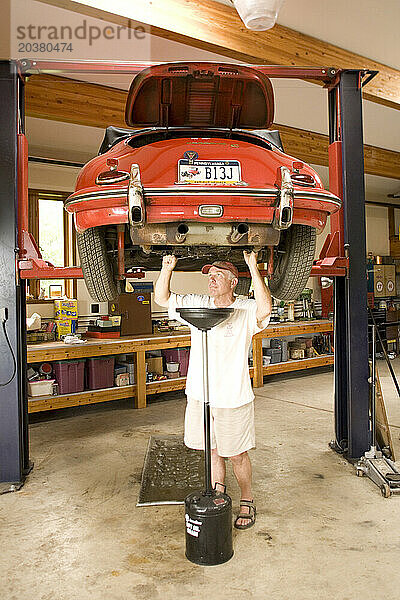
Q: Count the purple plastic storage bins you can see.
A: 3